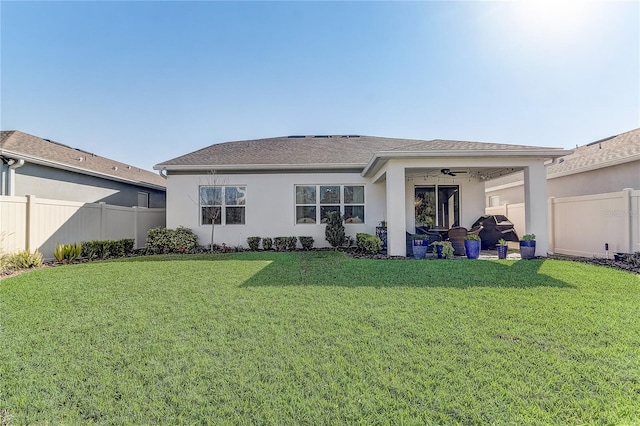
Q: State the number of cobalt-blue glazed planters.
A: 5